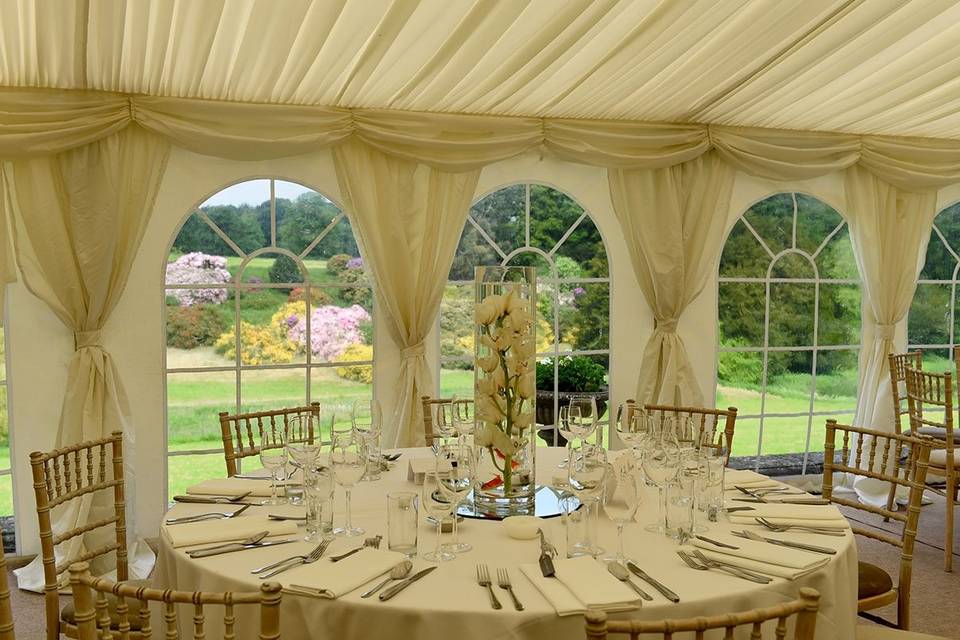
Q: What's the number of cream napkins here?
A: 7